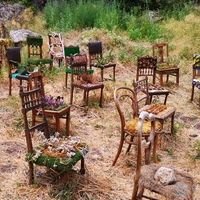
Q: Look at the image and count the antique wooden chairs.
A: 15